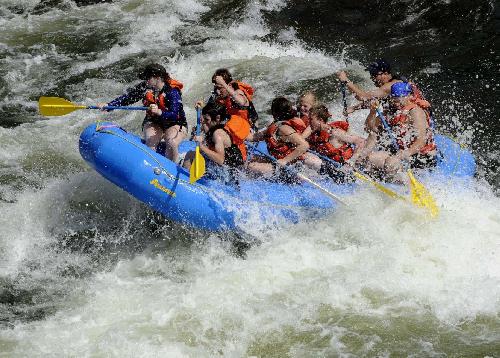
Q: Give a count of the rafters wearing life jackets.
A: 8